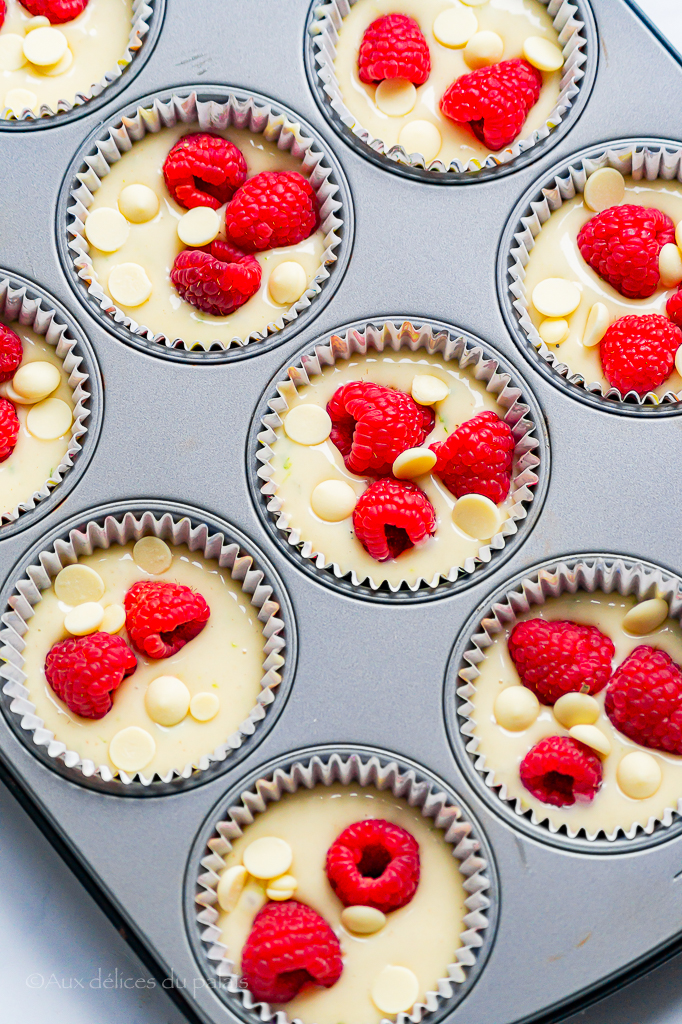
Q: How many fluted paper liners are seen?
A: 9